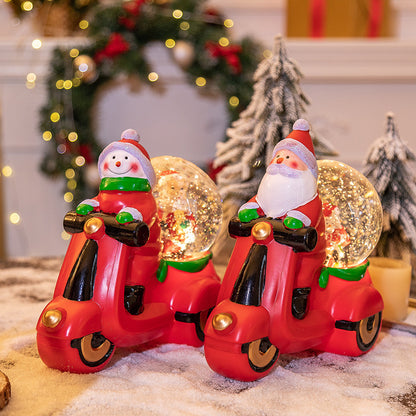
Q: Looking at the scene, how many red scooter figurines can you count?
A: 2